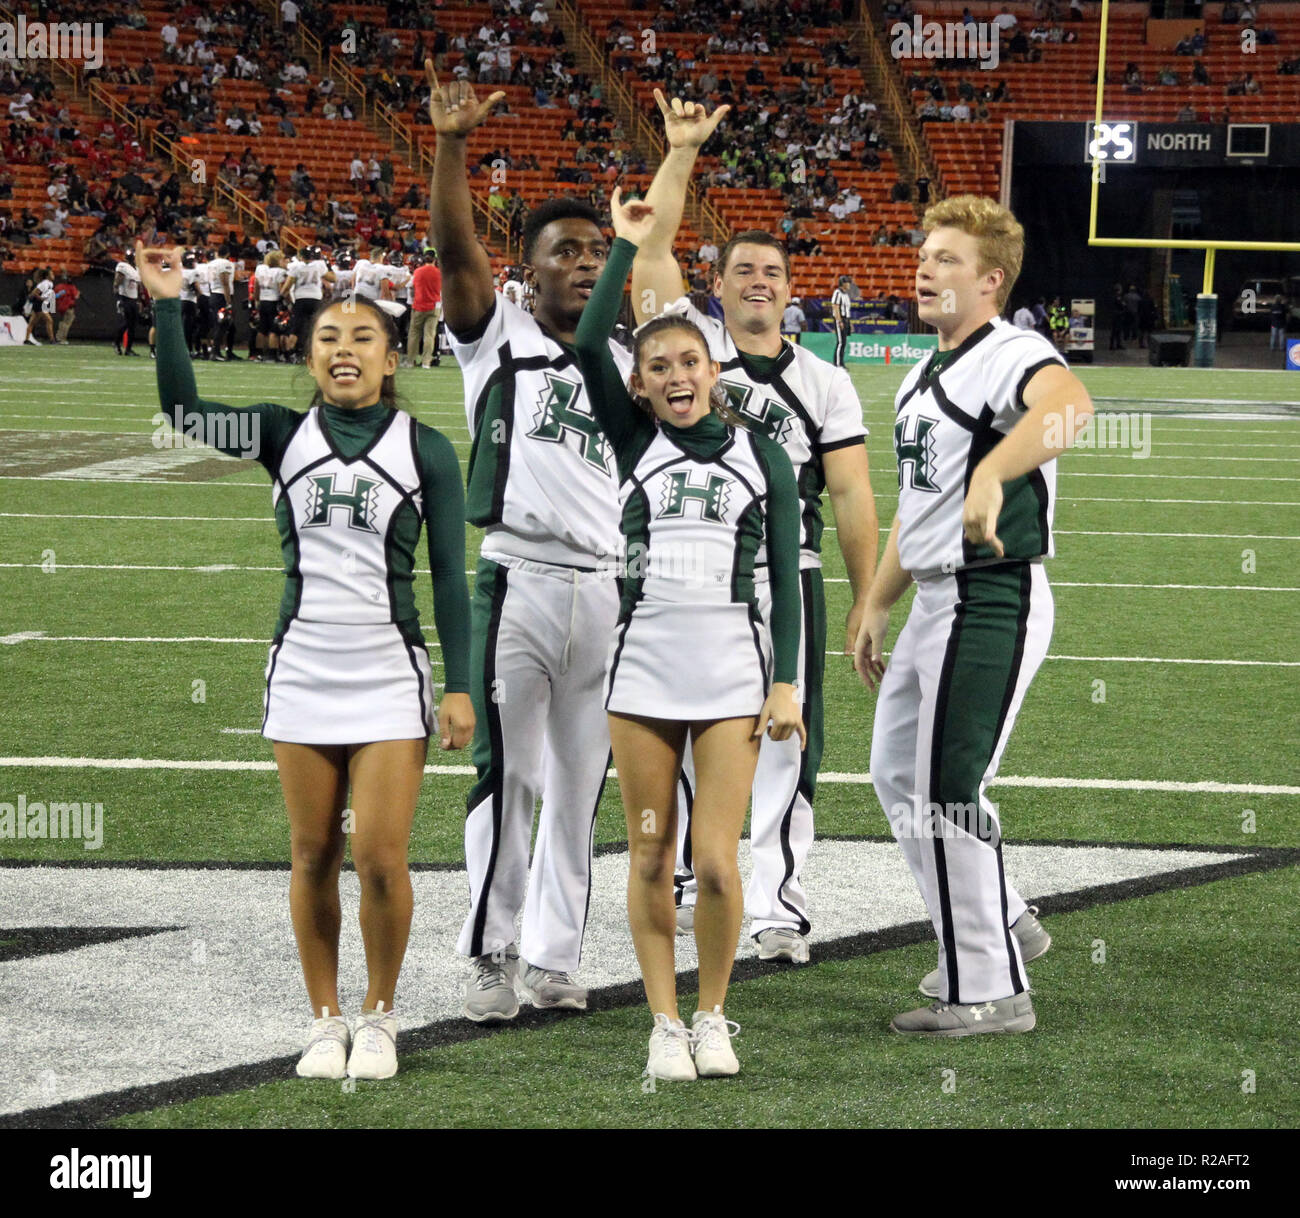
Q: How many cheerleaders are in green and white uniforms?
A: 5